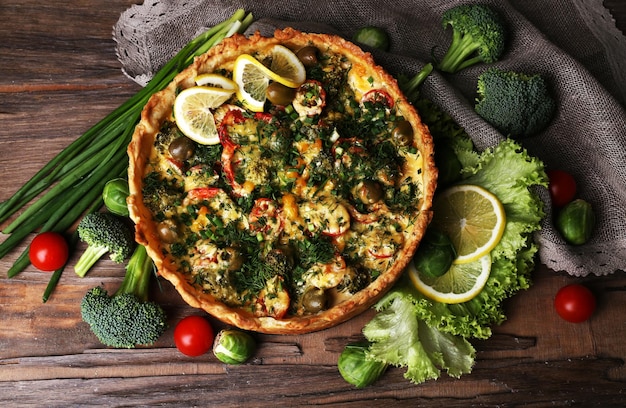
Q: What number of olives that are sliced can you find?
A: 0